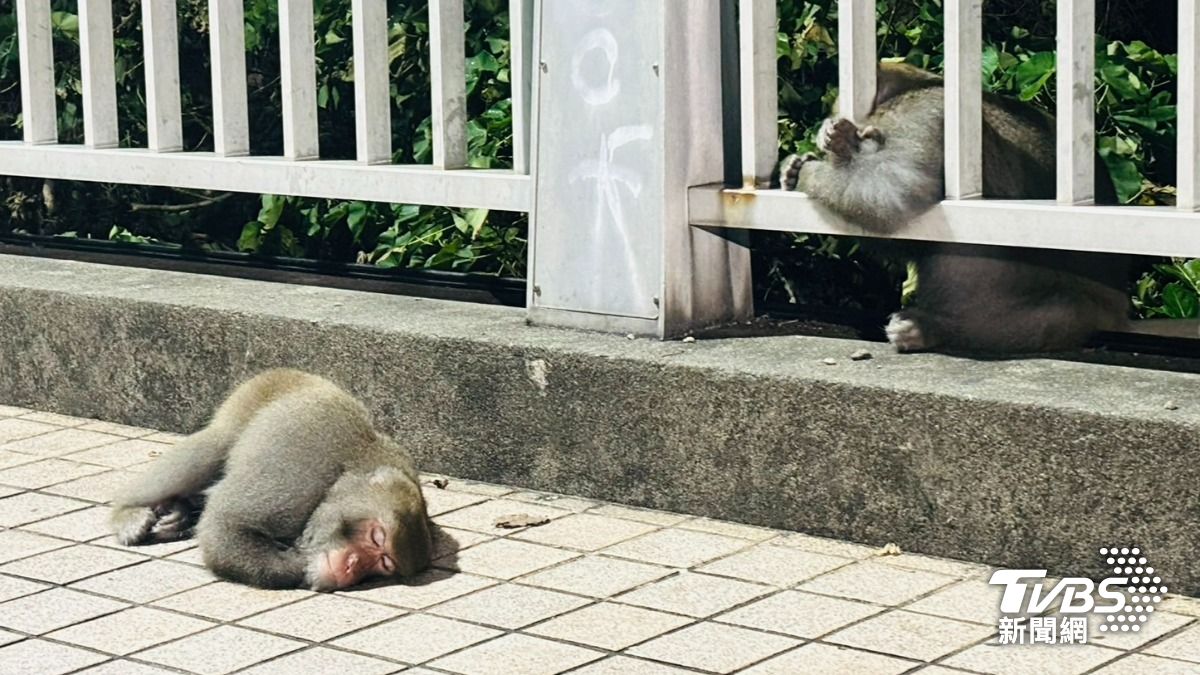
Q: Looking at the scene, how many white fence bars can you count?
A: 13